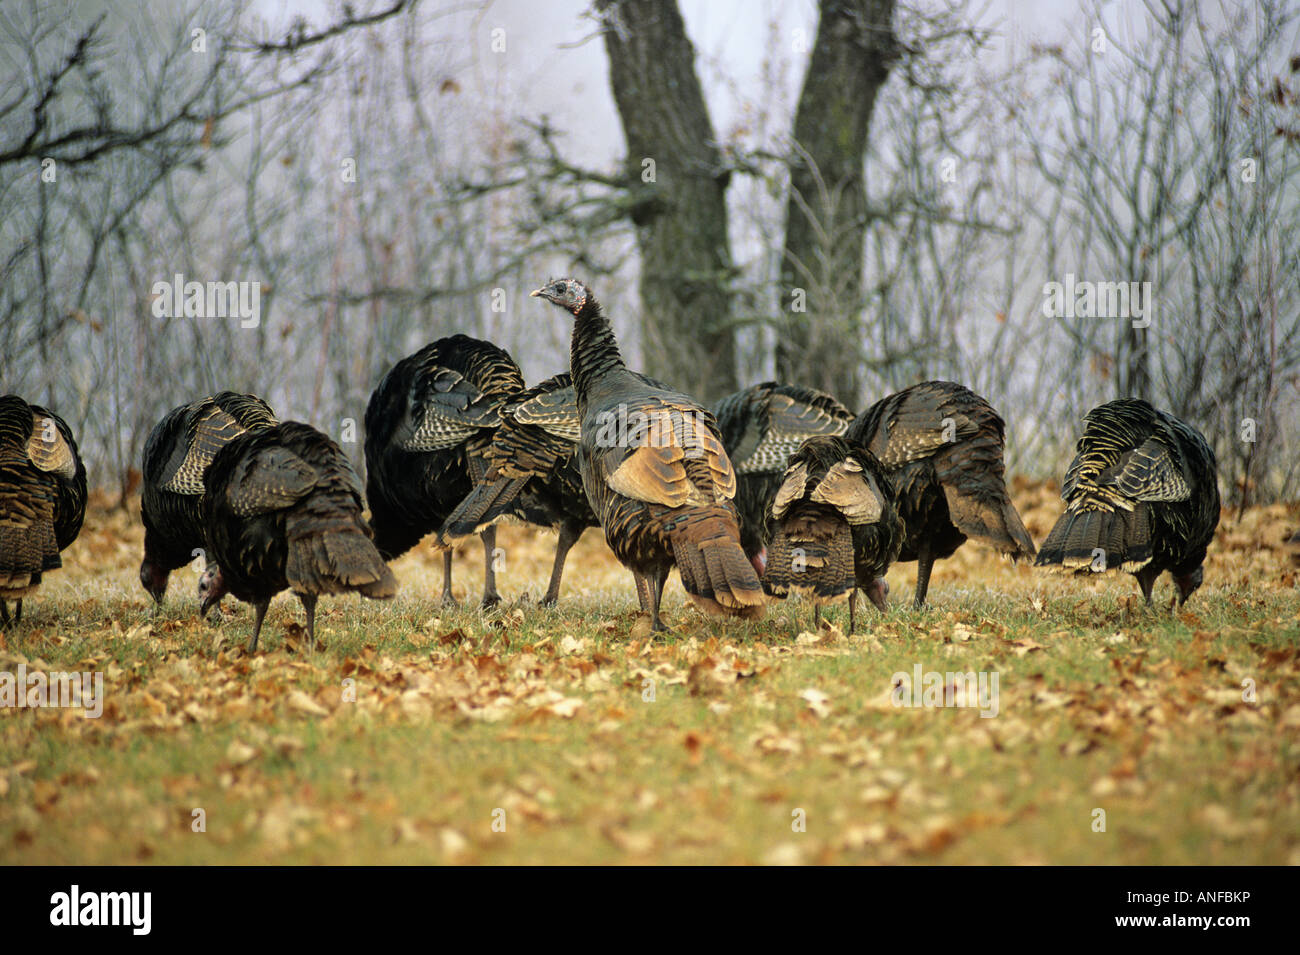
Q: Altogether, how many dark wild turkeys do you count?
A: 10